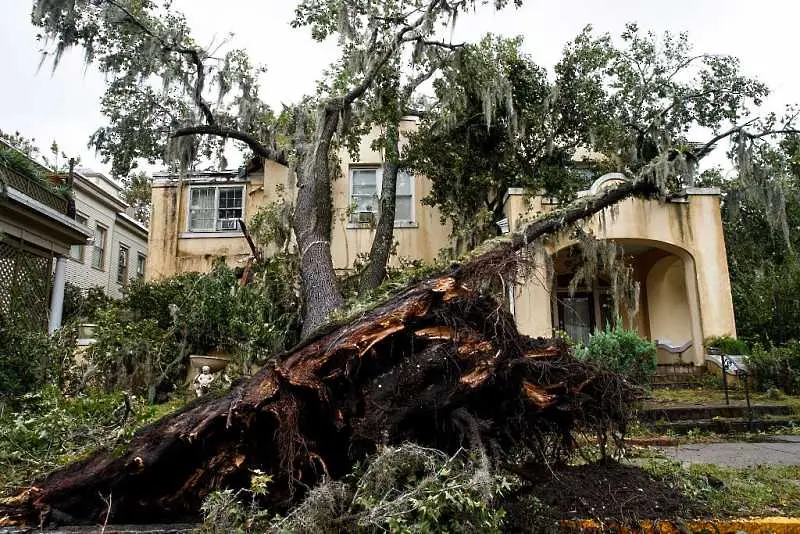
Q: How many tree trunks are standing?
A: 2